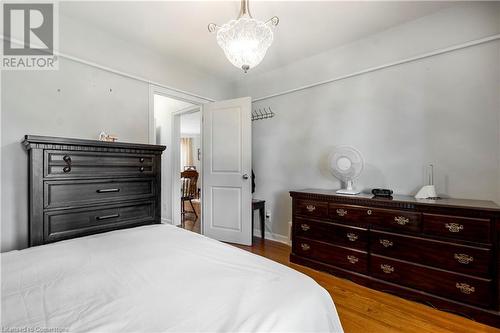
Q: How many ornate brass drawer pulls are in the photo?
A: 12